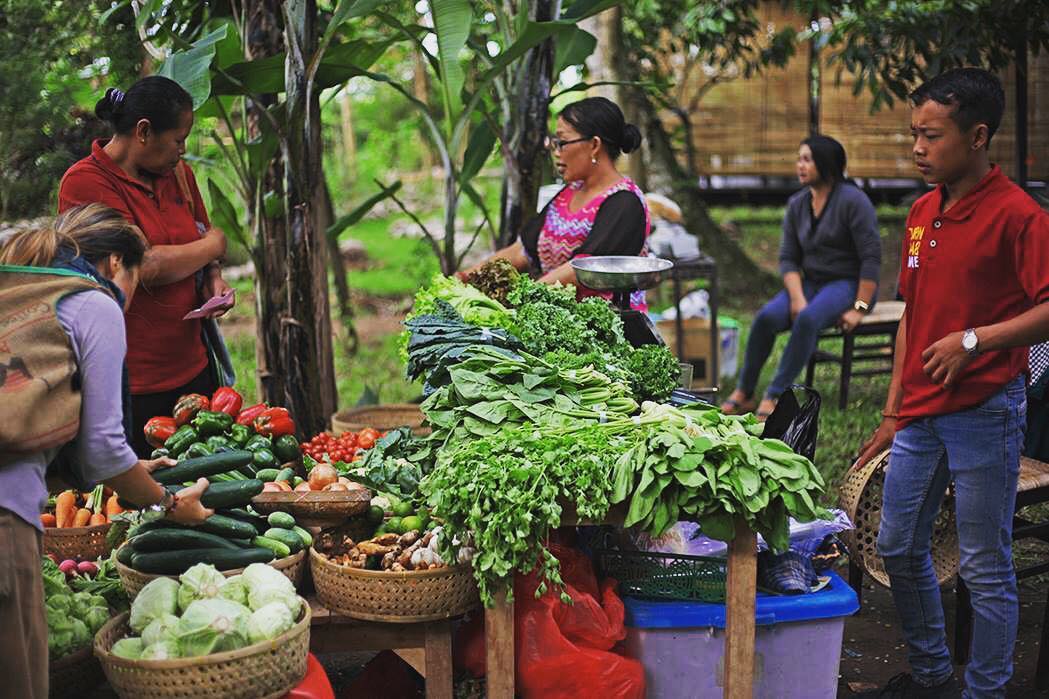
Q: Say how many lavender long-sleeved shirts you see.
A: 1